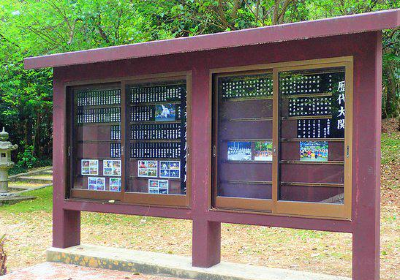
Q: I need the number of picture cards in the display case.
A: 11